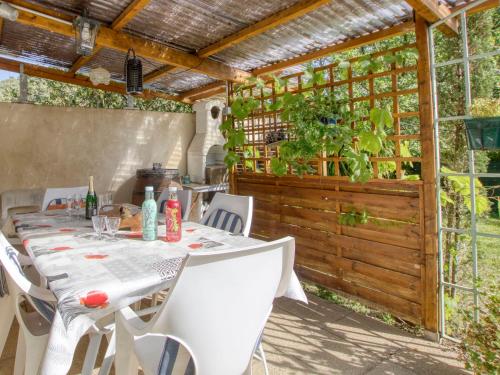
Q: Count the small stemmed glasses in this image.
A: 2